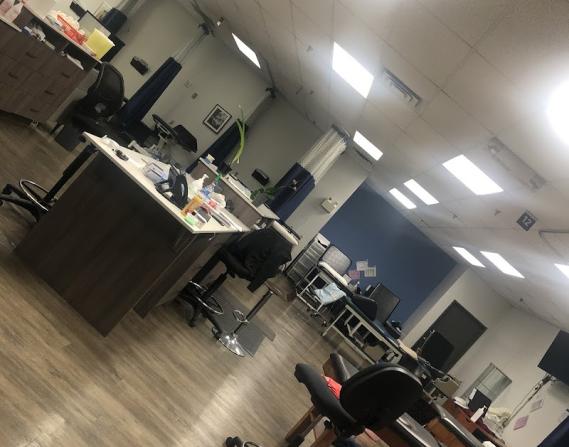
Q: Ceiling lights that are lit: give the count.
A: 10